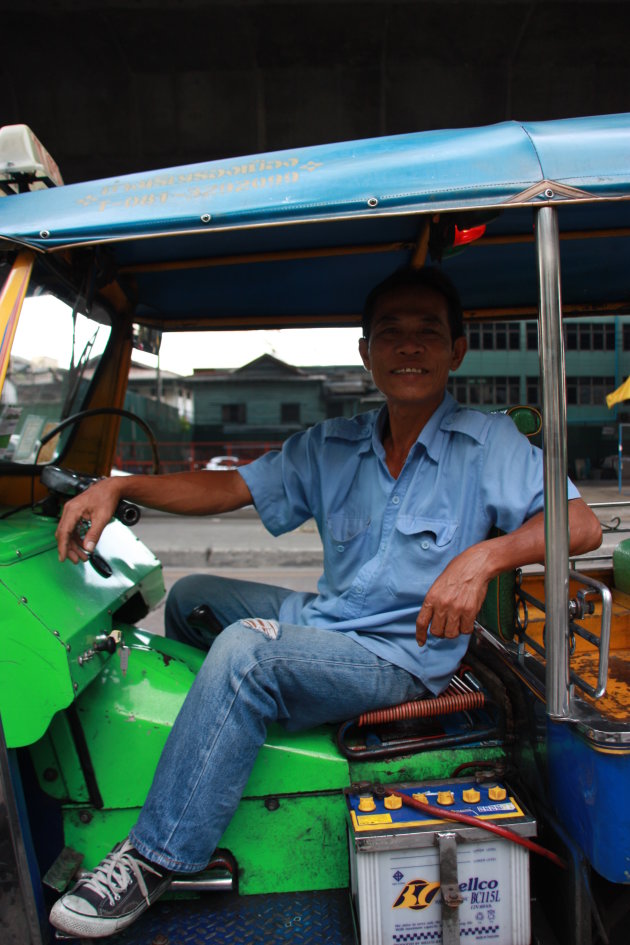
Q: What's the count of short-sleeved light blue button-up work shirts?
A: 1